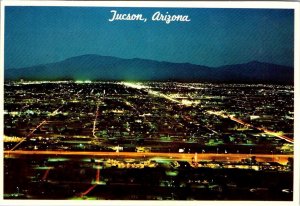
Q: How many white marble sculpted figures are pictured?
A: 0